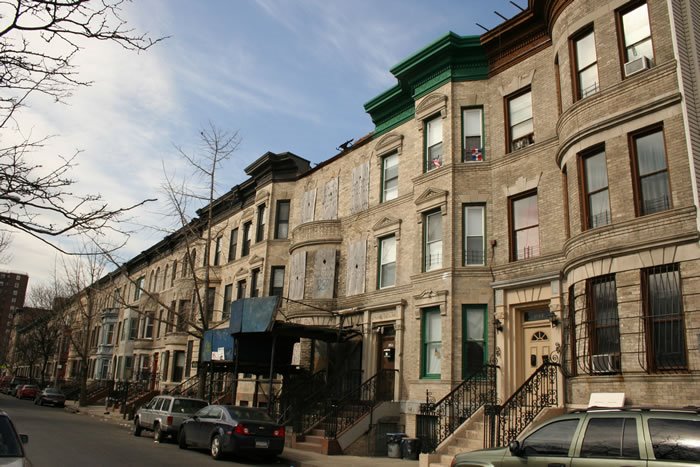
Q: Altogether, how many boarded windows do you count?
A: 6